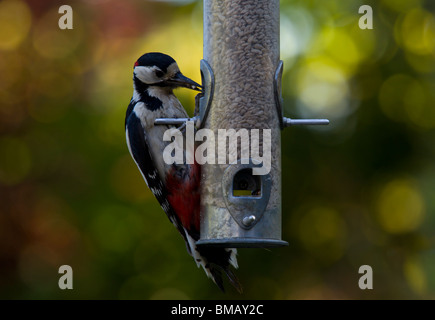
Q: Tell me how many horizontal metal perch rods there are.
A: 2